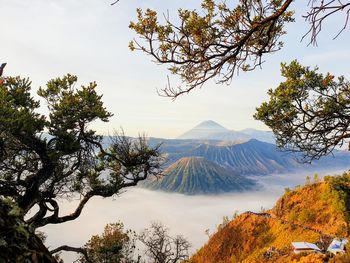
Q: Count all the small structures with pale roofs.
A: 2